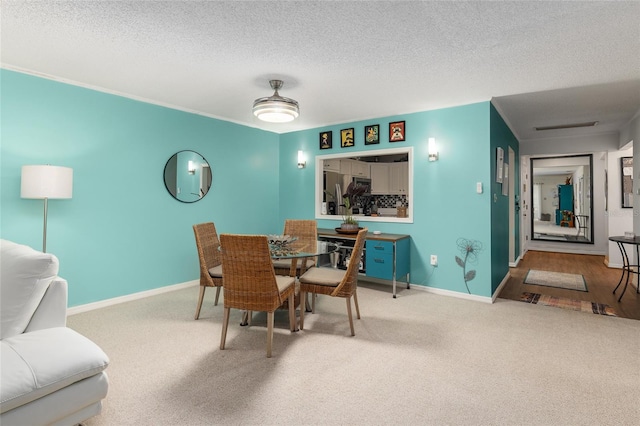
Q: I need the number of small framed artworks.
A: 4